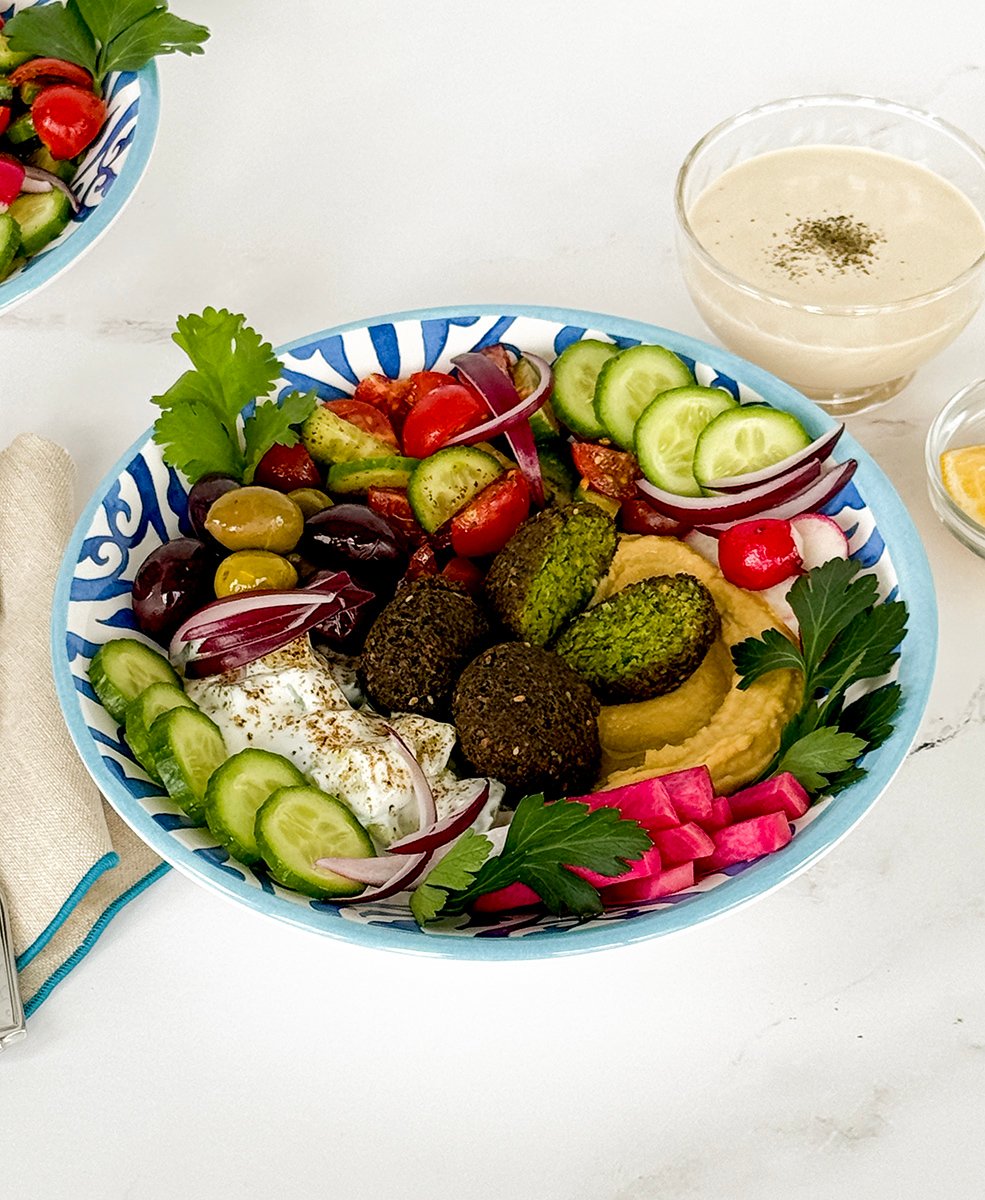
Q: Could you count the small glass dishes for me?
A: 2